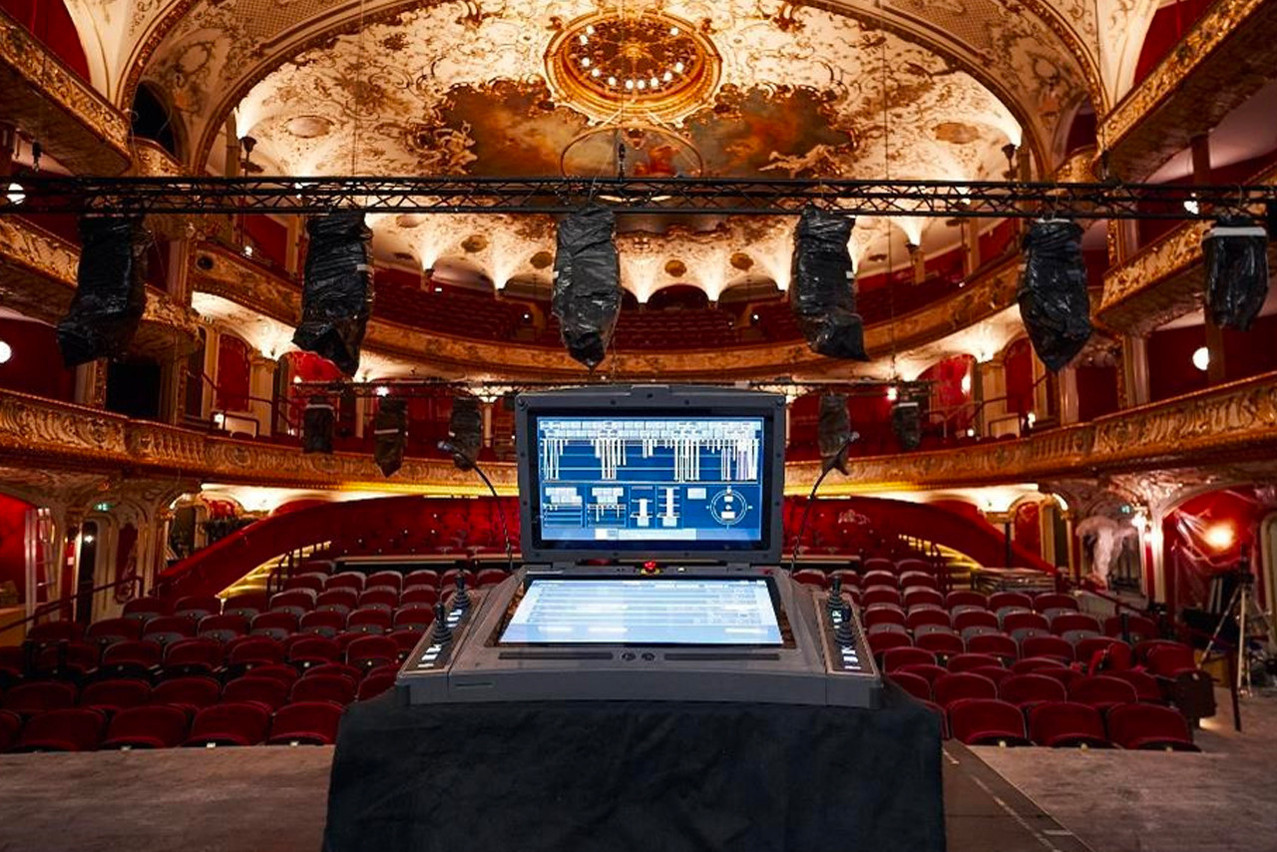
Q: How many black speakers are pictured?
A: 11